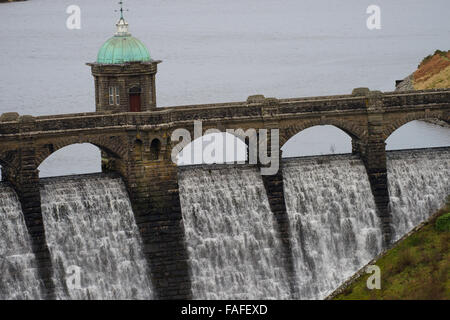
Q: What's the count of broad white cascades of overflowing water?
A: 5